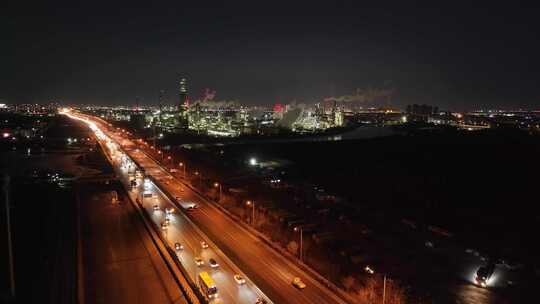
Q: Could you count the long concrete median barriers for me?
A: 1